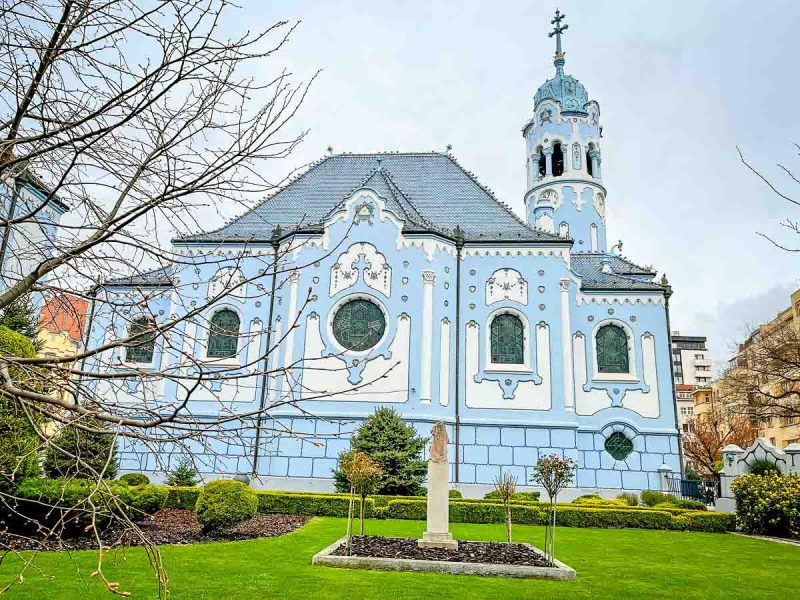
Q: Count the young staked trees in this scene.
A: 4